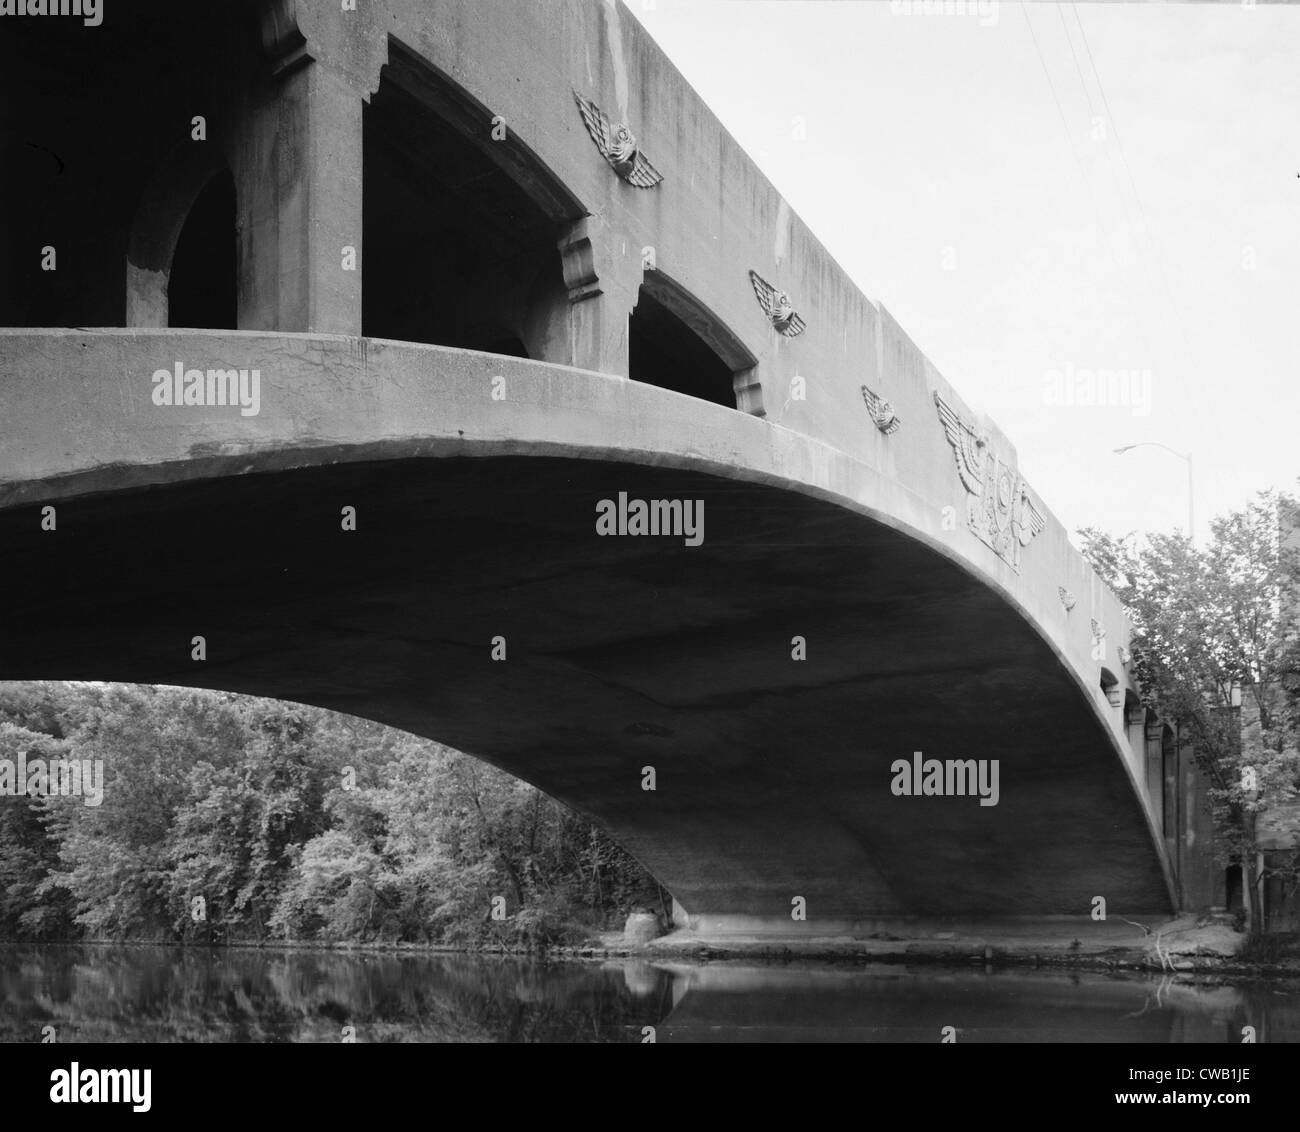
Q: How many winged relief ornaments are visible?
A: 7